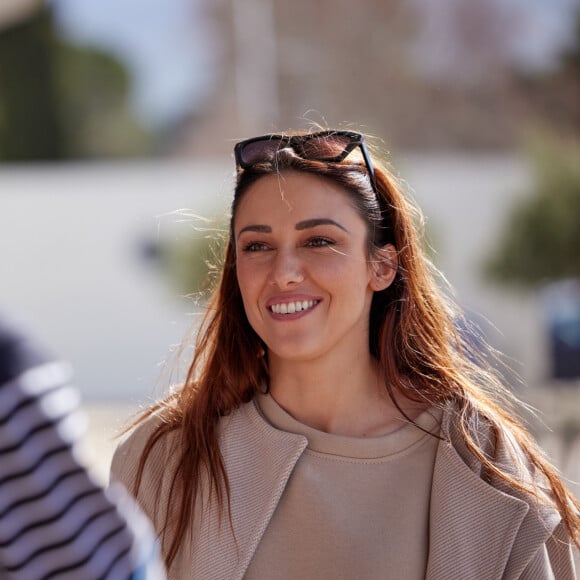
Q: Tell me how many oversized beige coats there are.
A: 1